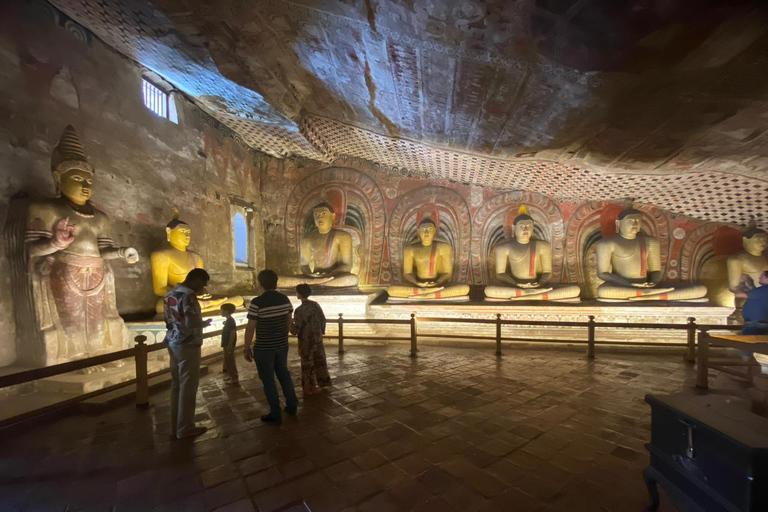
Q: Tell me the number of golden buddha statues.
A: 6